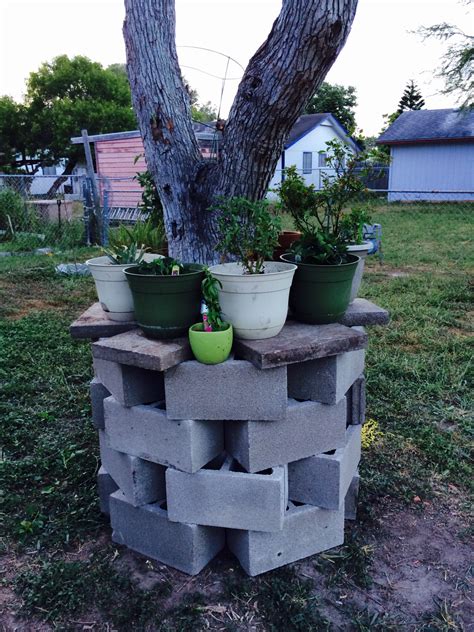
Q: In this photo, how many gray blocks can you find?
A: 14